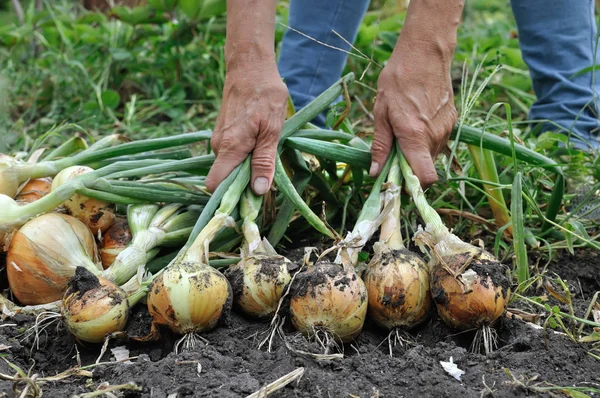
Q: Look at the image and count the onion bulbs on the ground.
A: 12